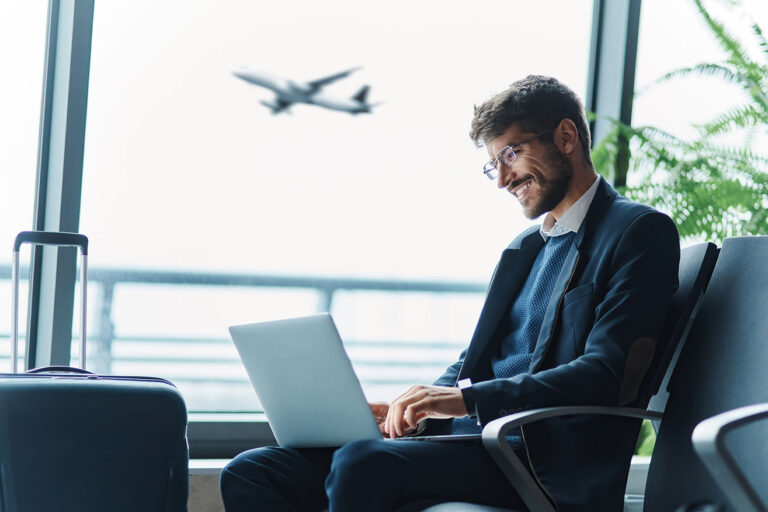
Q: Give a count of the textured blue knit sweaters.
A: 1